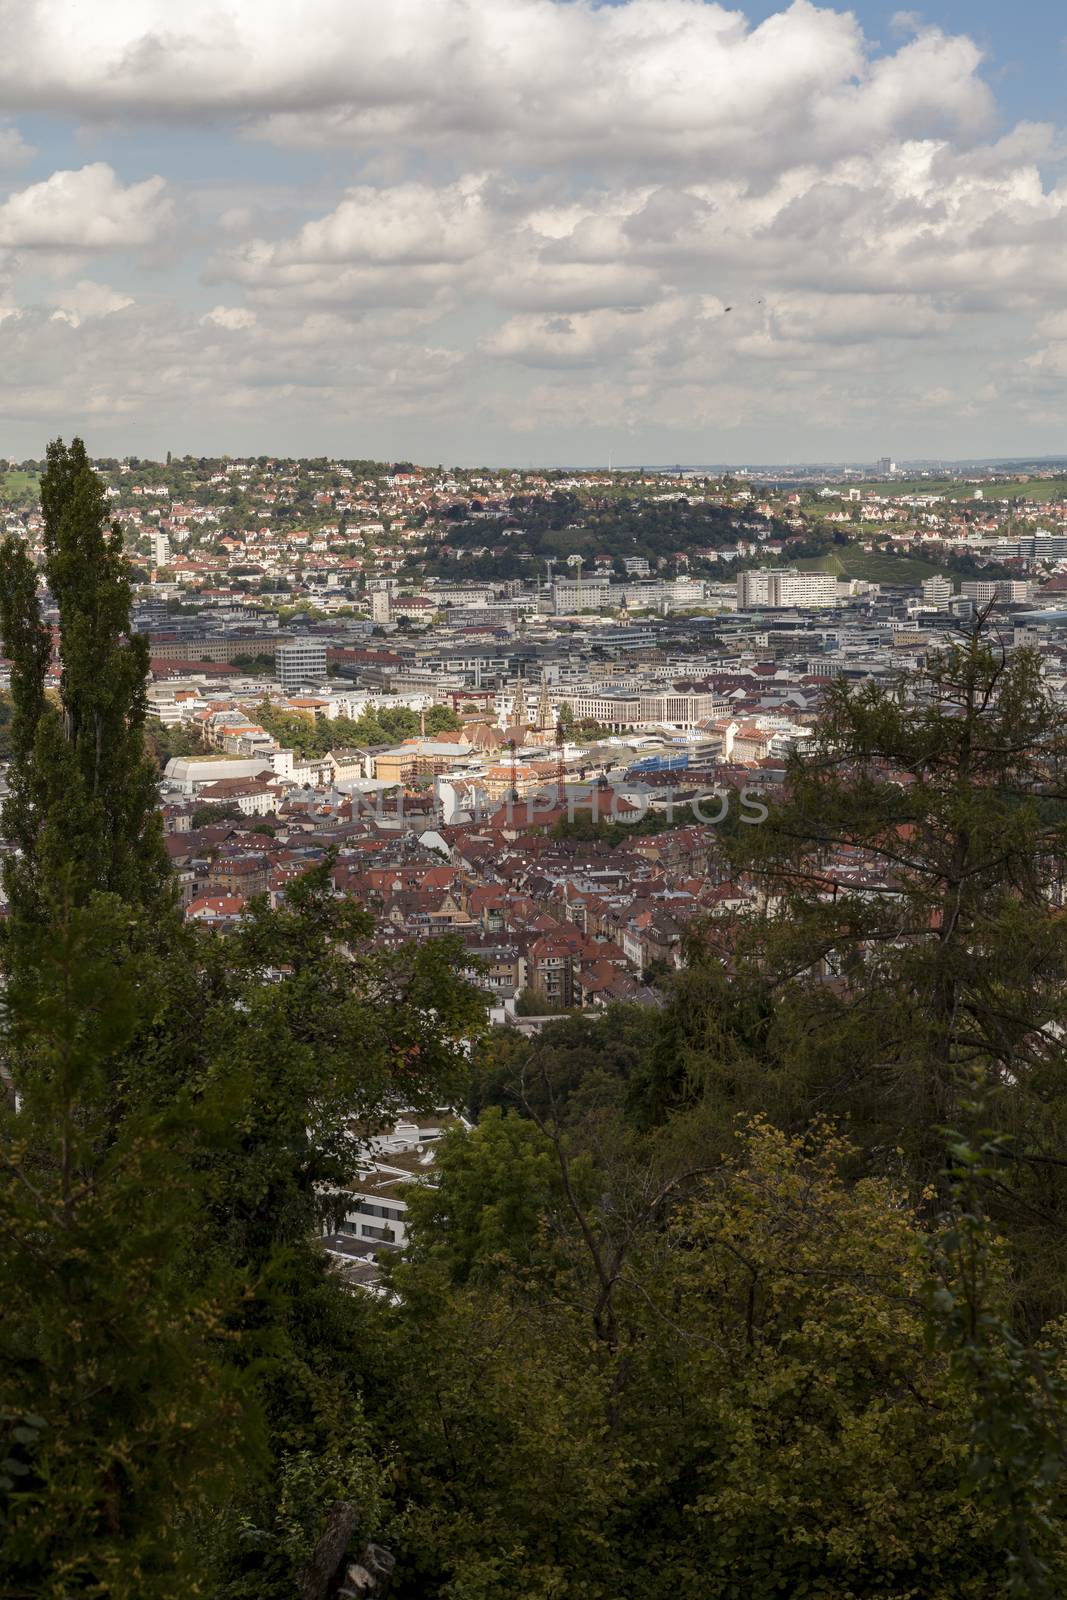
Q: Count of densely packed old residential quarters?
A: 1